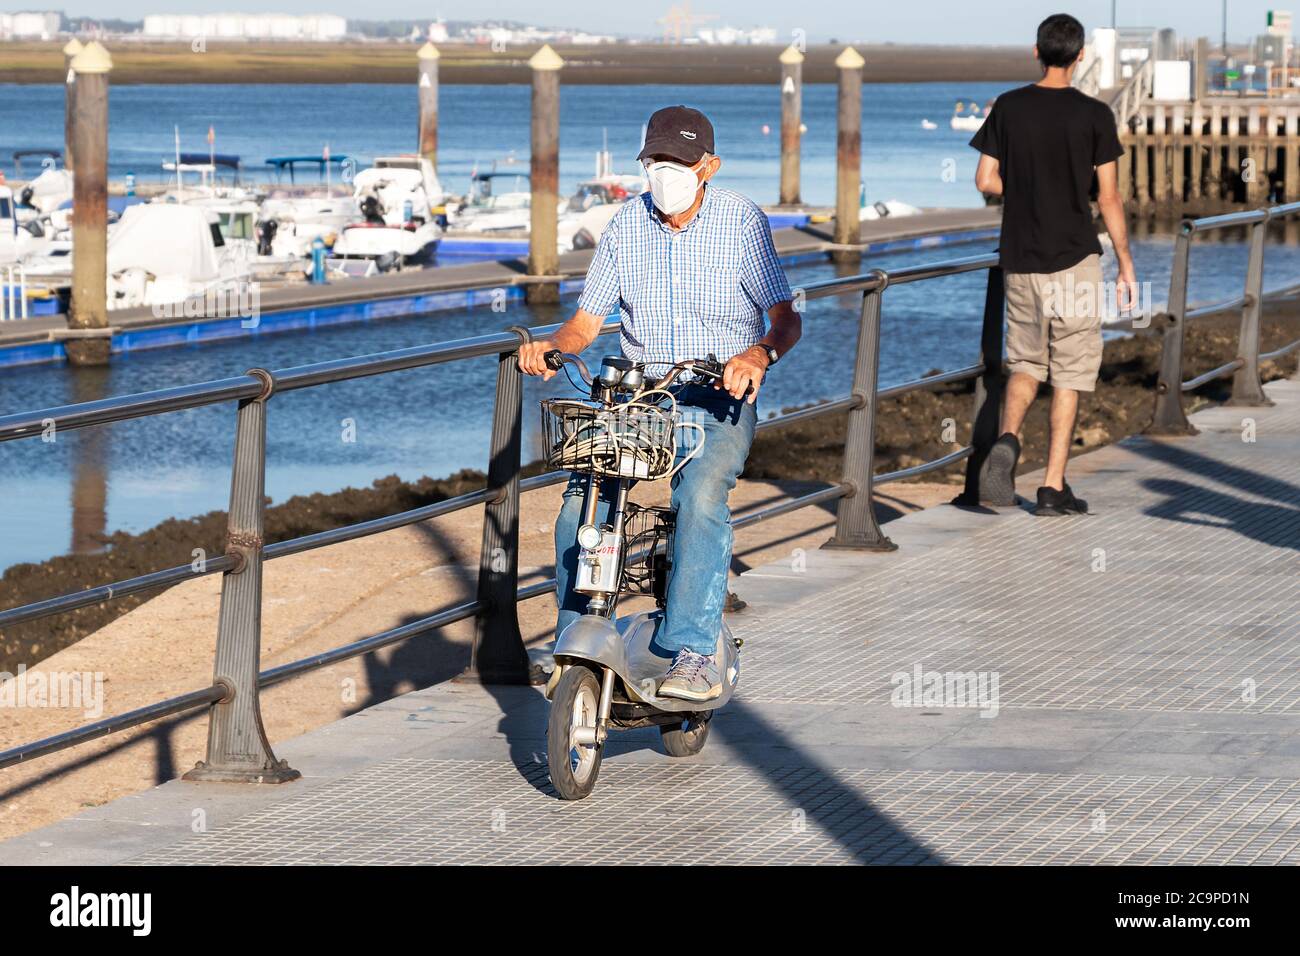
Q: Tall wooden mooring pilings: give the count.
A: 6